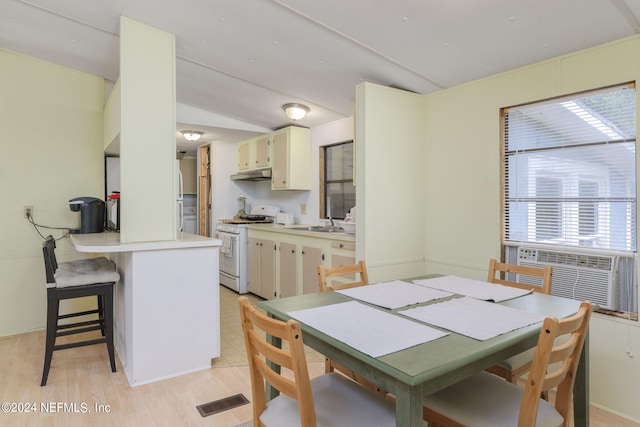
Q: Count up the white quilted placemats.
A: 4